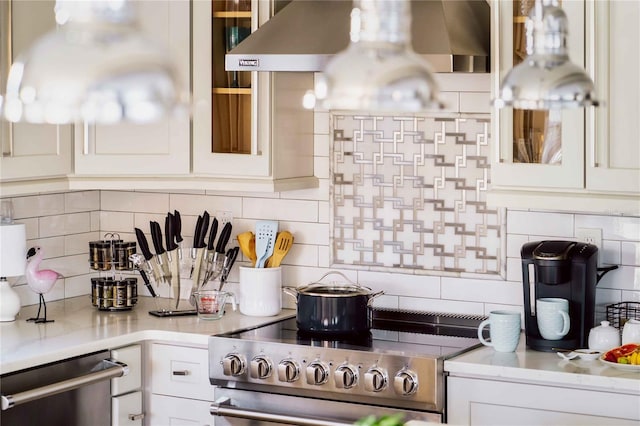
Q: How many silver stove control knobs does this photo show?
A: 7